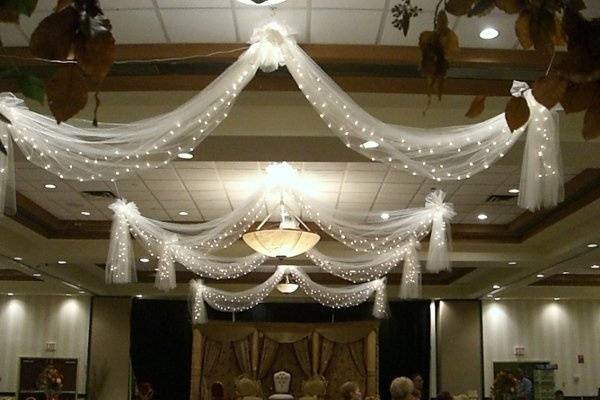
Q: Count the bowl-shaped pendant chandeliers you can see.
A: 2